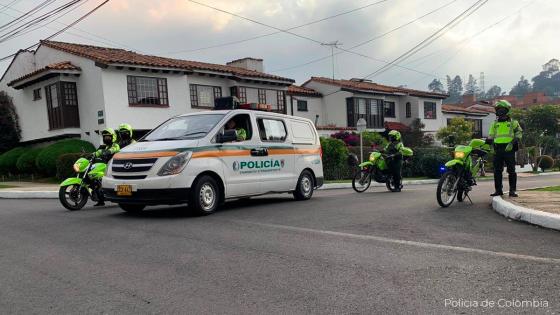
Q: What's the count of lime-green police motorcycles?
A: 3